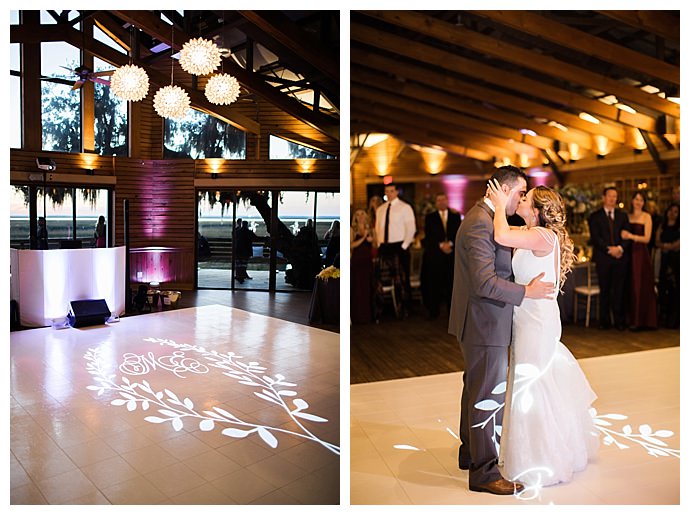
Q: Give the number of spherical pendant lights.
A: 4